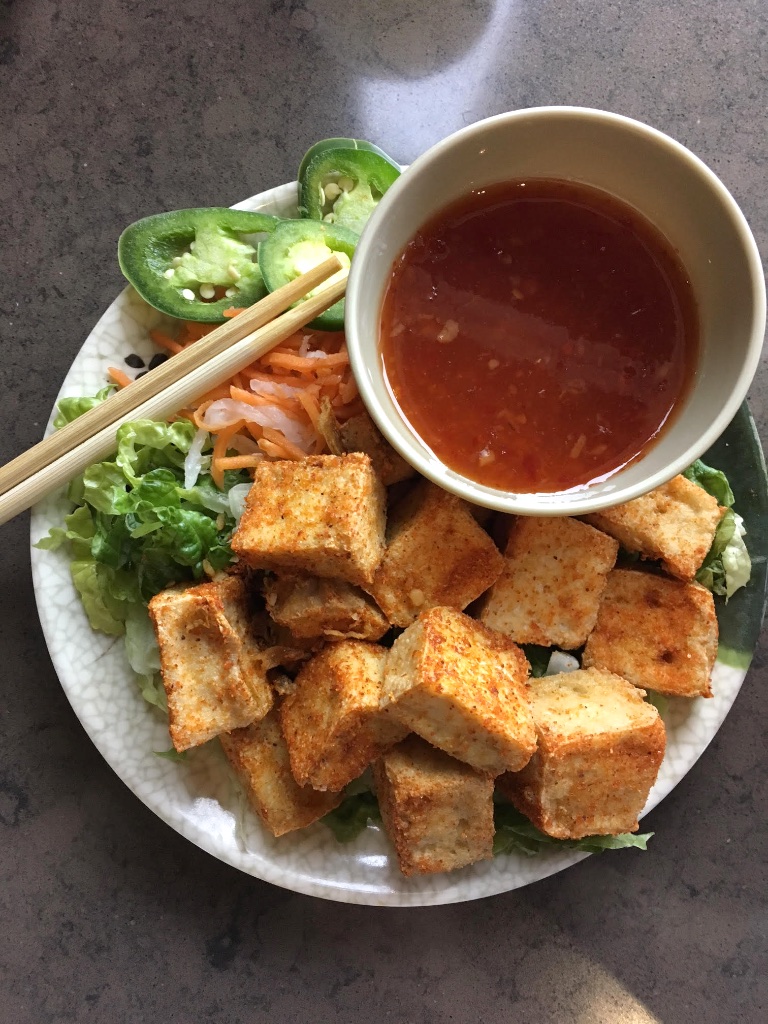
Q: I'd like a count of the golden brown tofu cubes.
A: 13